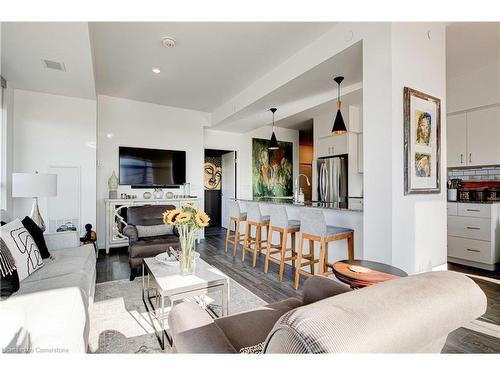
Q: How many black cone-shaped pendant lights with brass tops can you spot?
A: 2